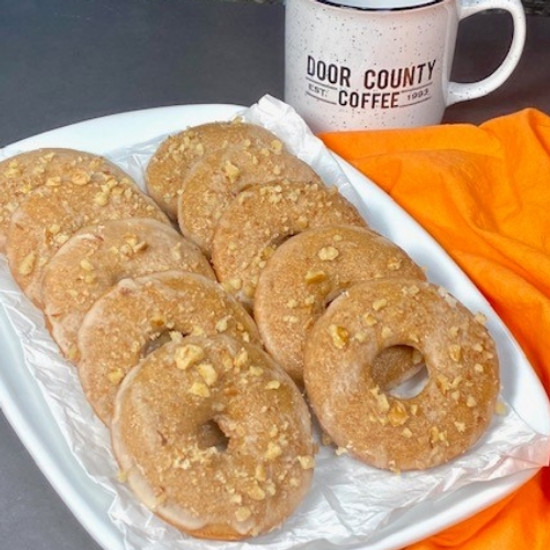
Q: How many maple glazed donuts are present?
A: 10